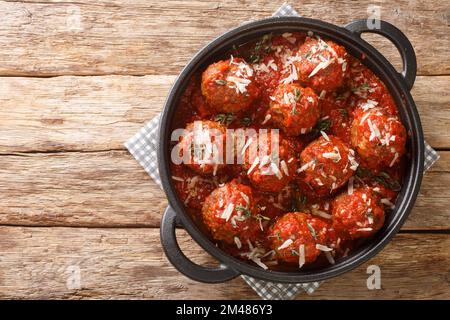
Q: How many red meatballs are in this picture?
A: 10